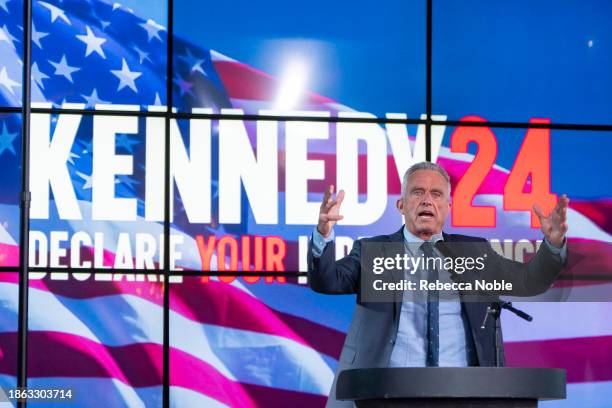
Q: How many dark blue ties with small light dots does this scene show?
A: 1